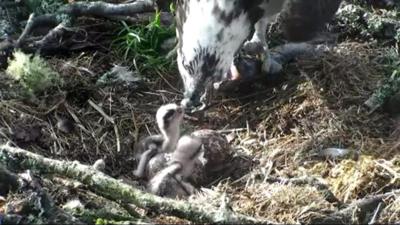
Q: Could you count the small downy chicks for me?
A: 2